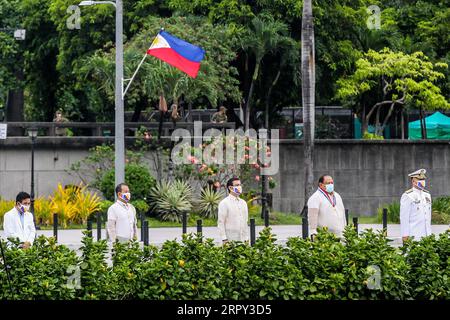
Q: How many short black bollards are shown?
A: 13